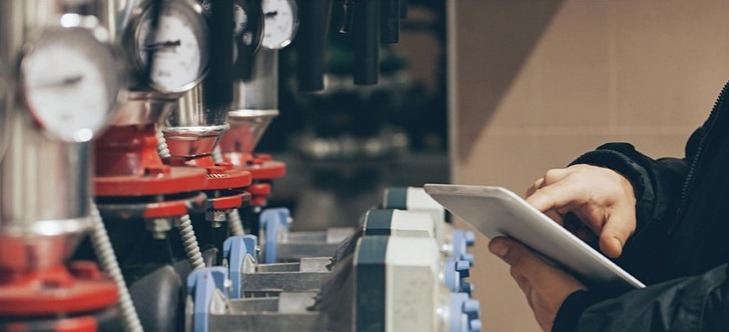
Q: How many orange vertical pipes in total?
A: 4